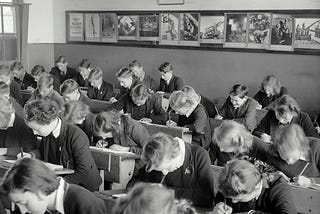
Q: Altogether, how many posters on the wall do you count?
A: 12